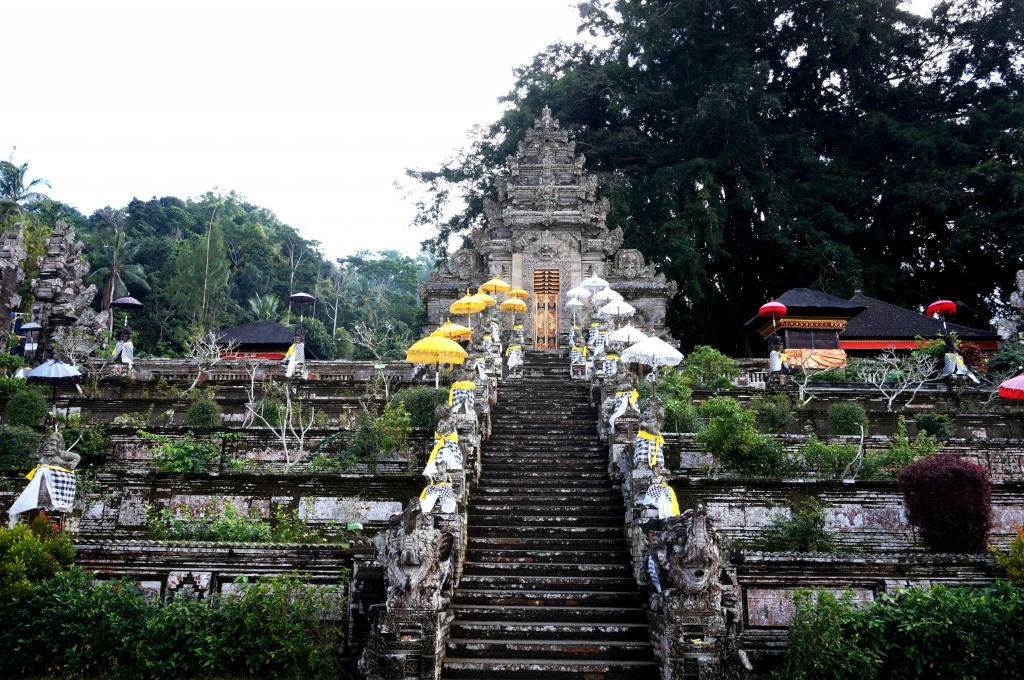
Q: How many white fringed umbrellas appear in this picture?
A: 7